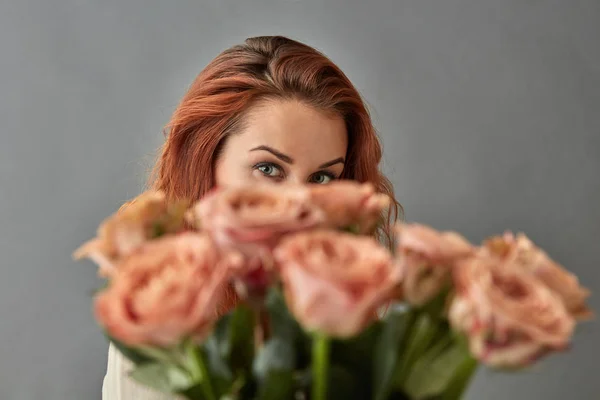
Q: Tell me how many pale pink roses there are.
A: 8